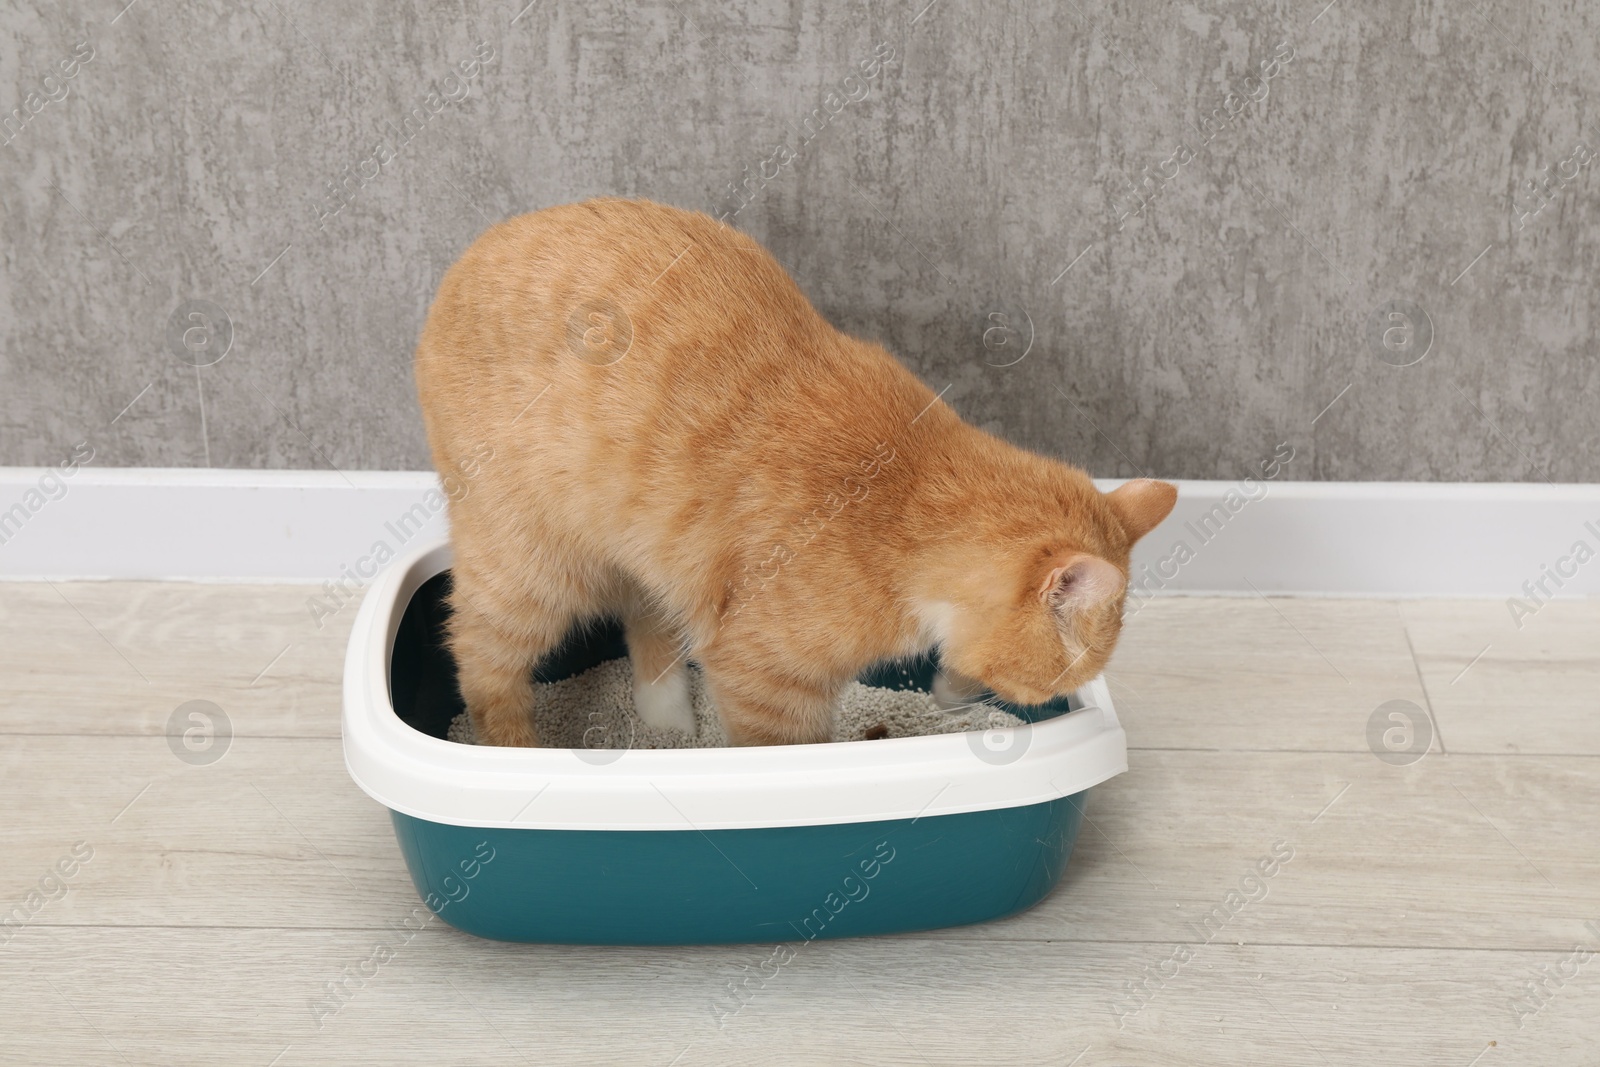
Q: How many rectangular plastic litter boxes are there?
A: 1